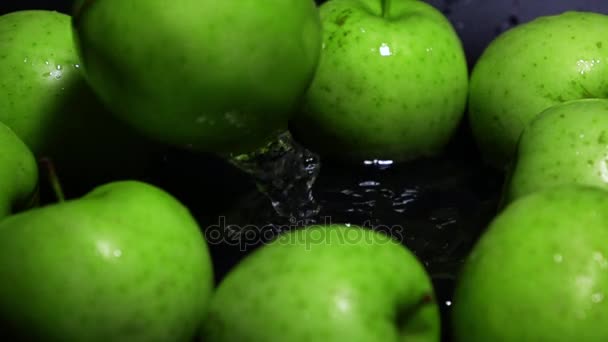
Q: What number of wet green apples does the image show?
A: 9